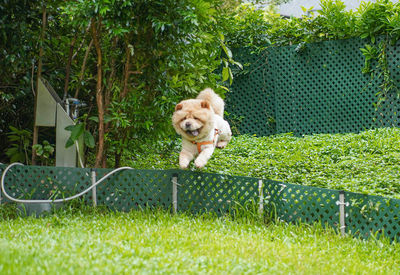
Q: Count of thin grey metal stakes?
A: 4